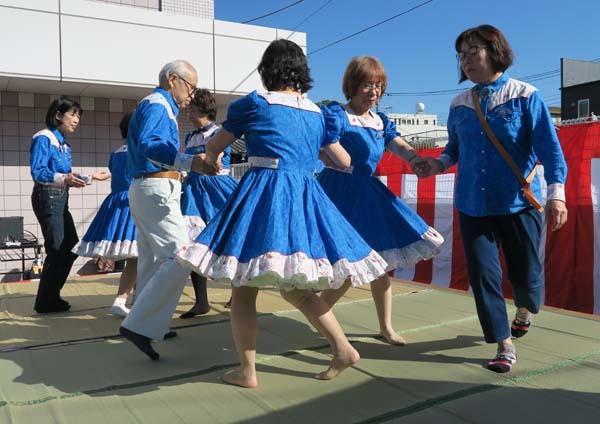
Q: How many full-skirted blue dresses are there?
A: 4